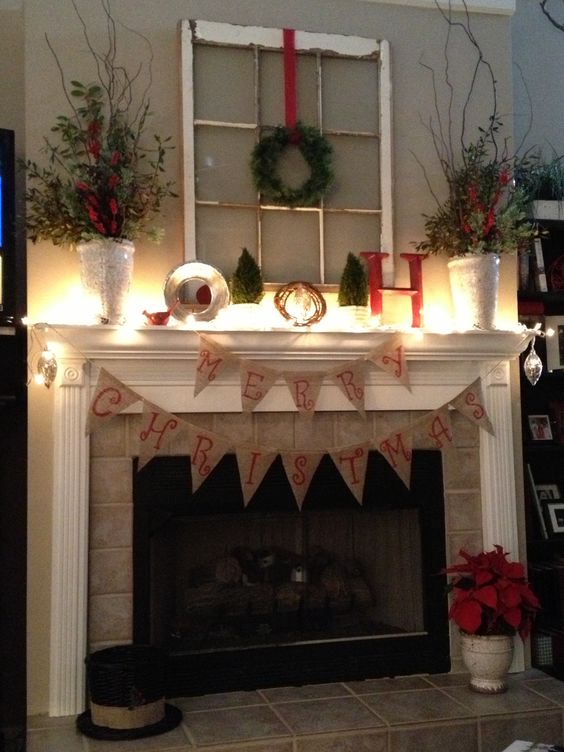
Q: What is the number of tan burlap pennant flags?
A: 14